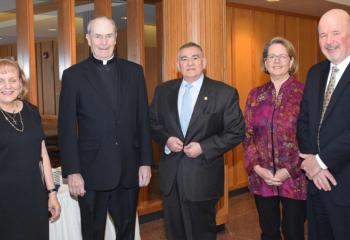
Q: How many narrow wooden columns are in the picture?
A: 4